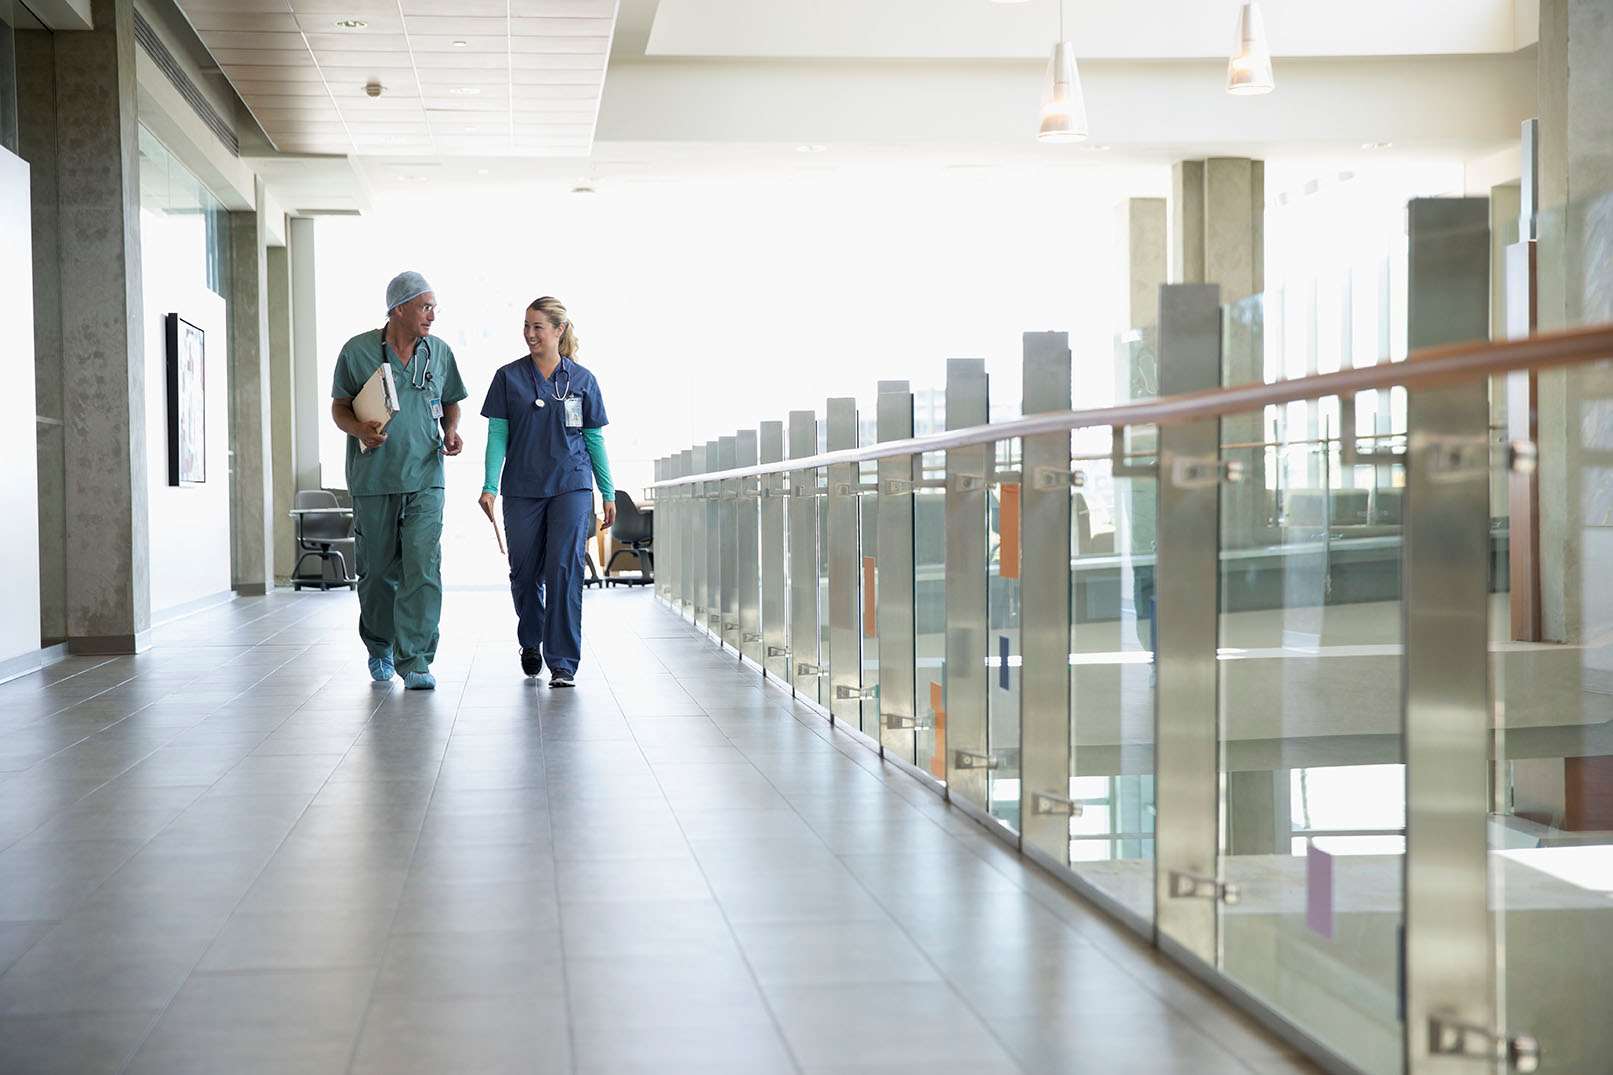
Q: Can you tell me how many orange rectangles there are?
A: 3